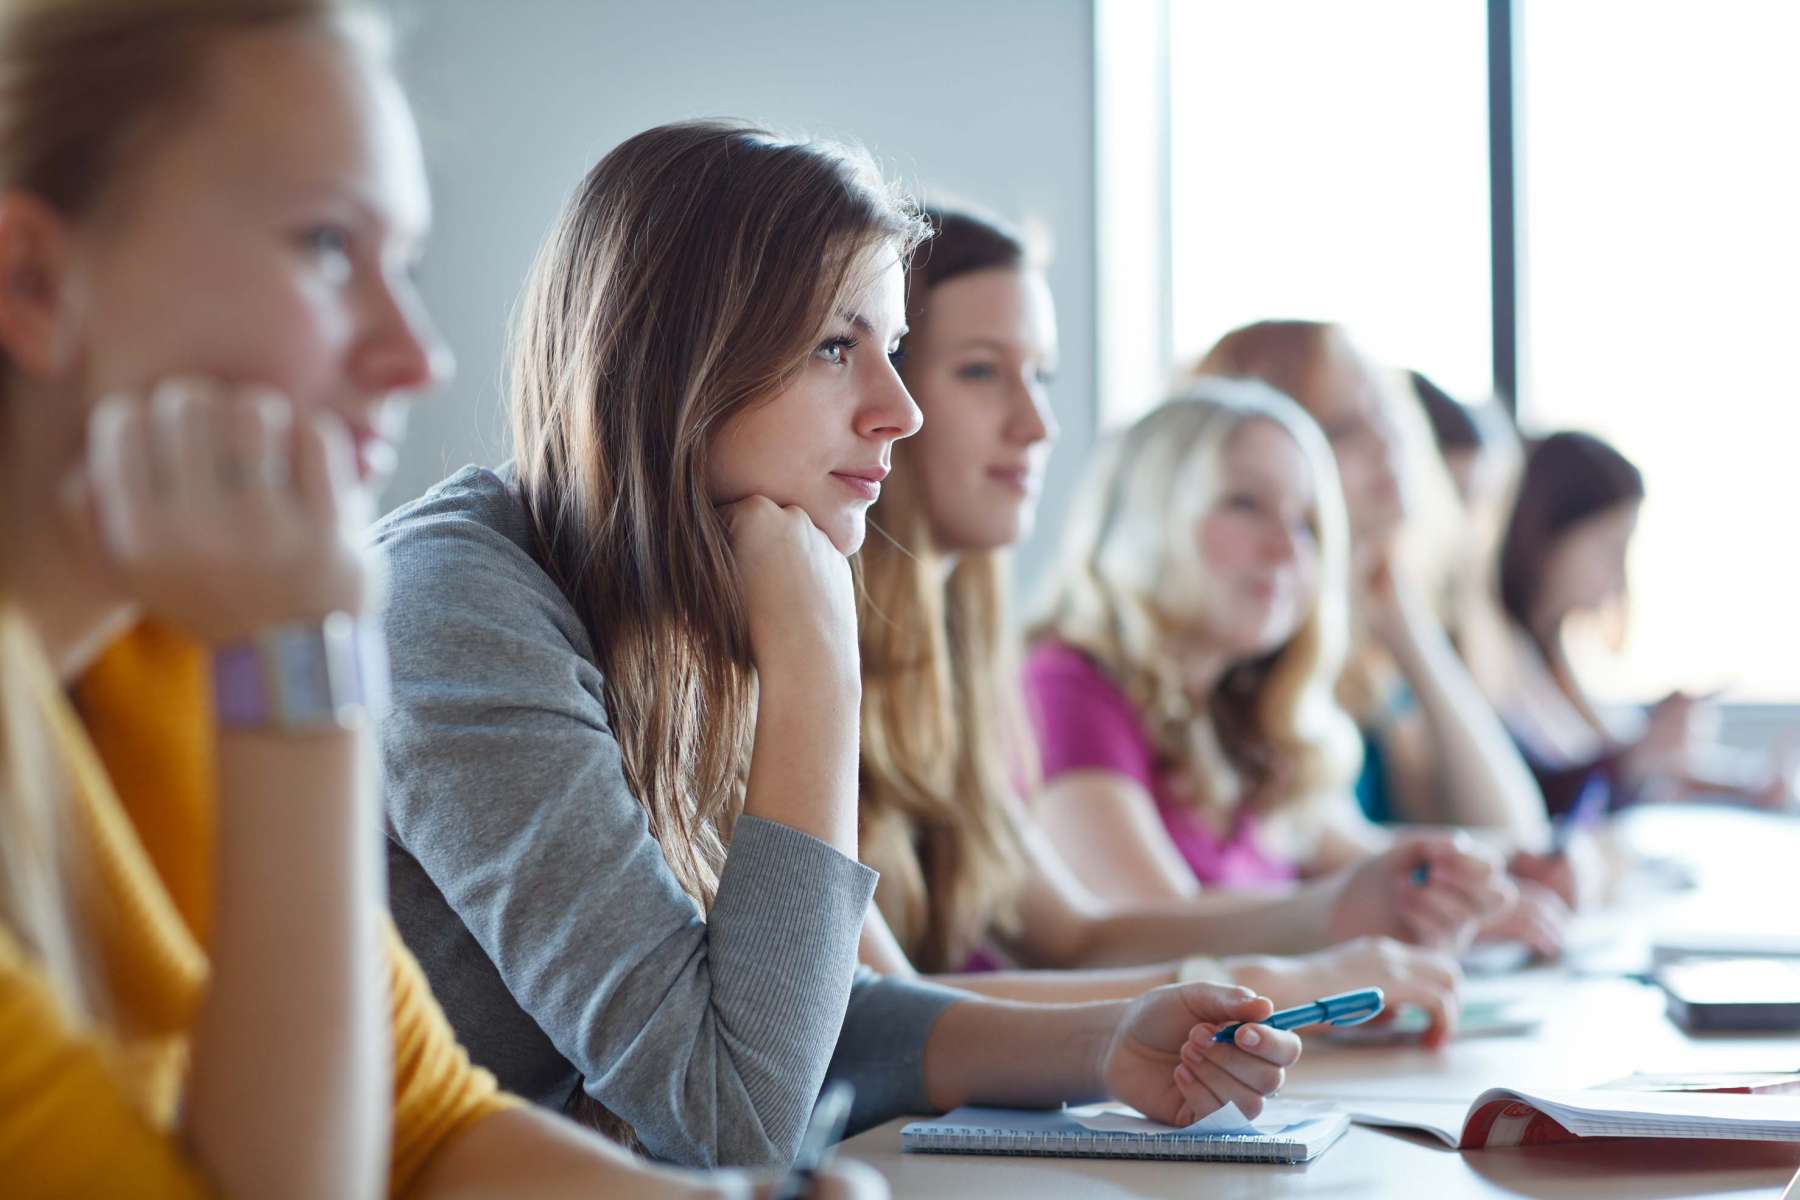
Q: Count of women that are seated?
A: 7